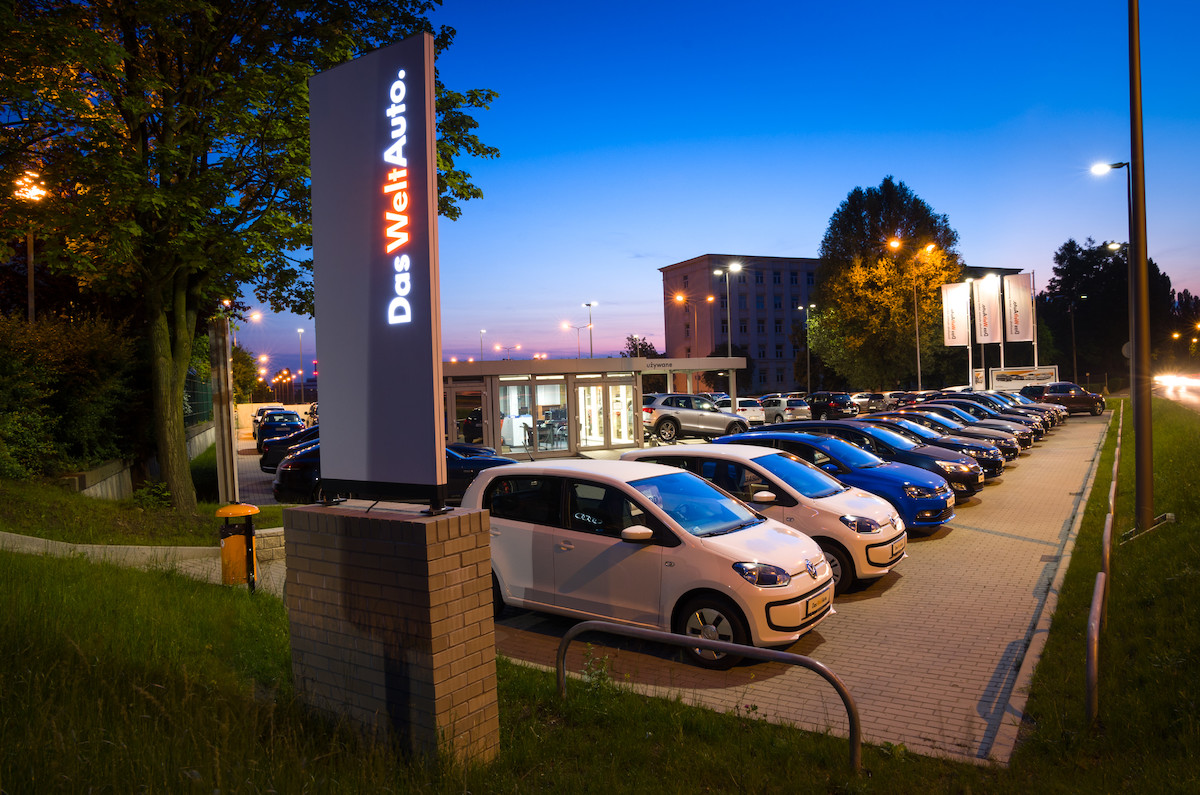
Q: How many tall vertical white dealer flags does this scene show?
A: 3